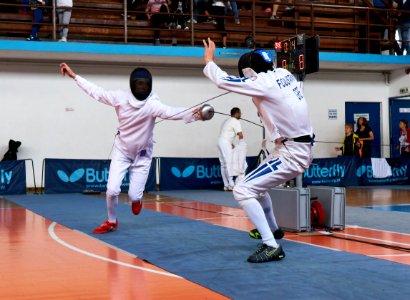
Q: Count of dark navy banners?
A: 5